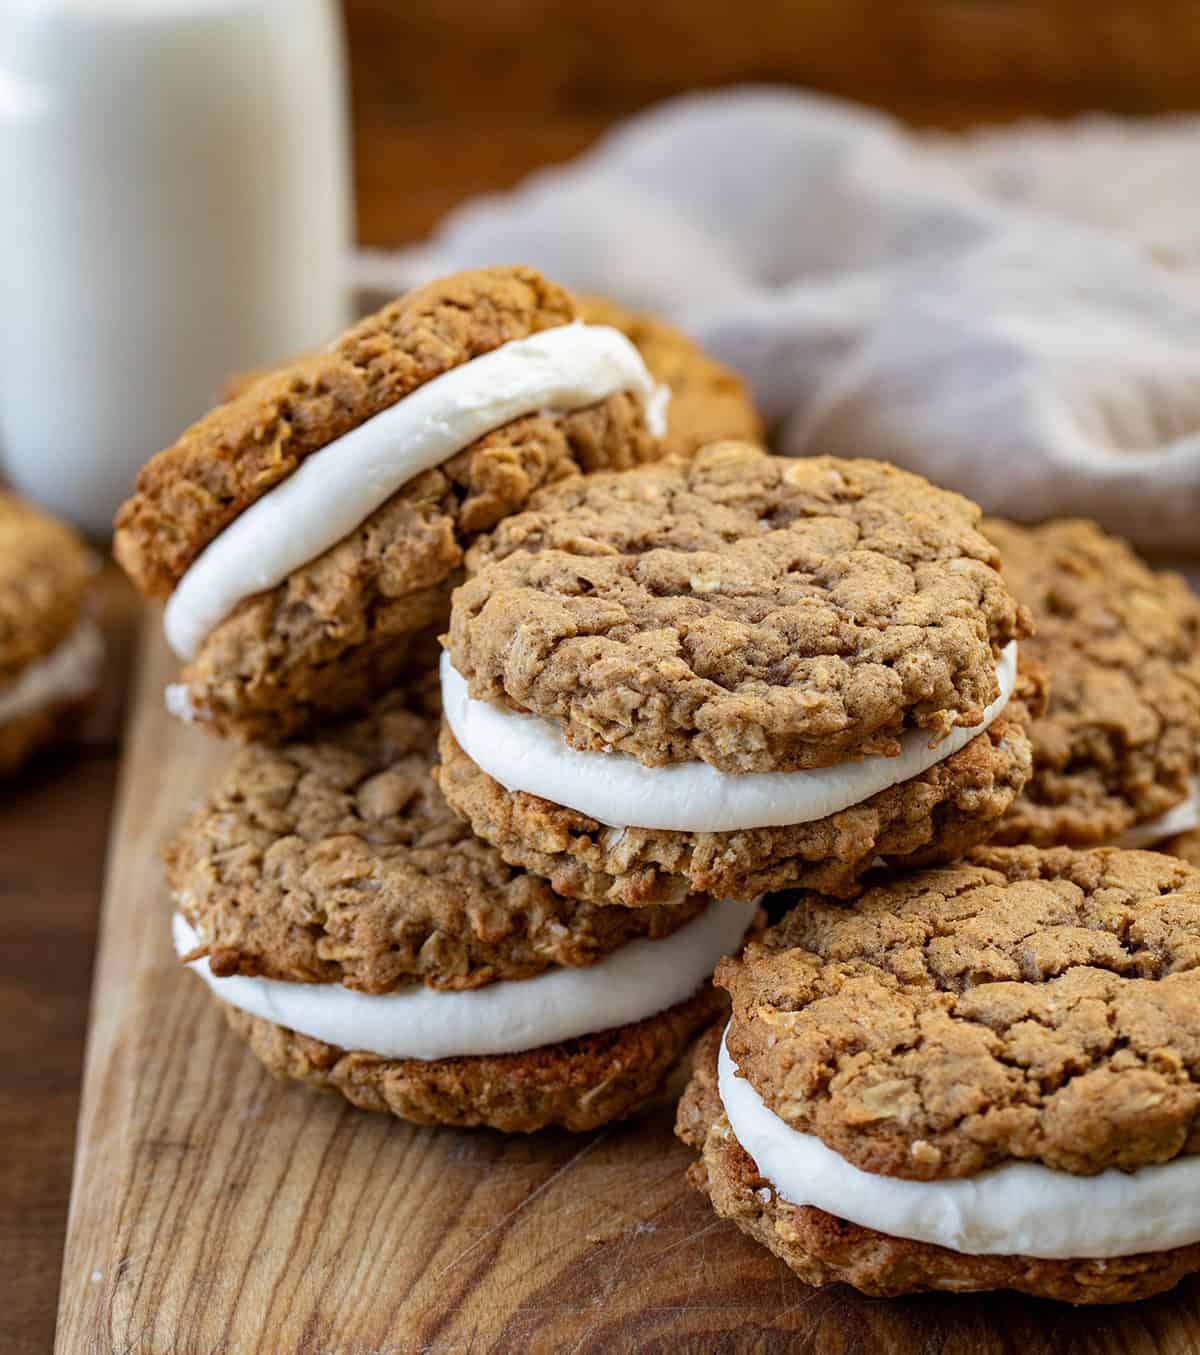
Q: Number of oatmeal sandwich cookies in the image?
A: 7